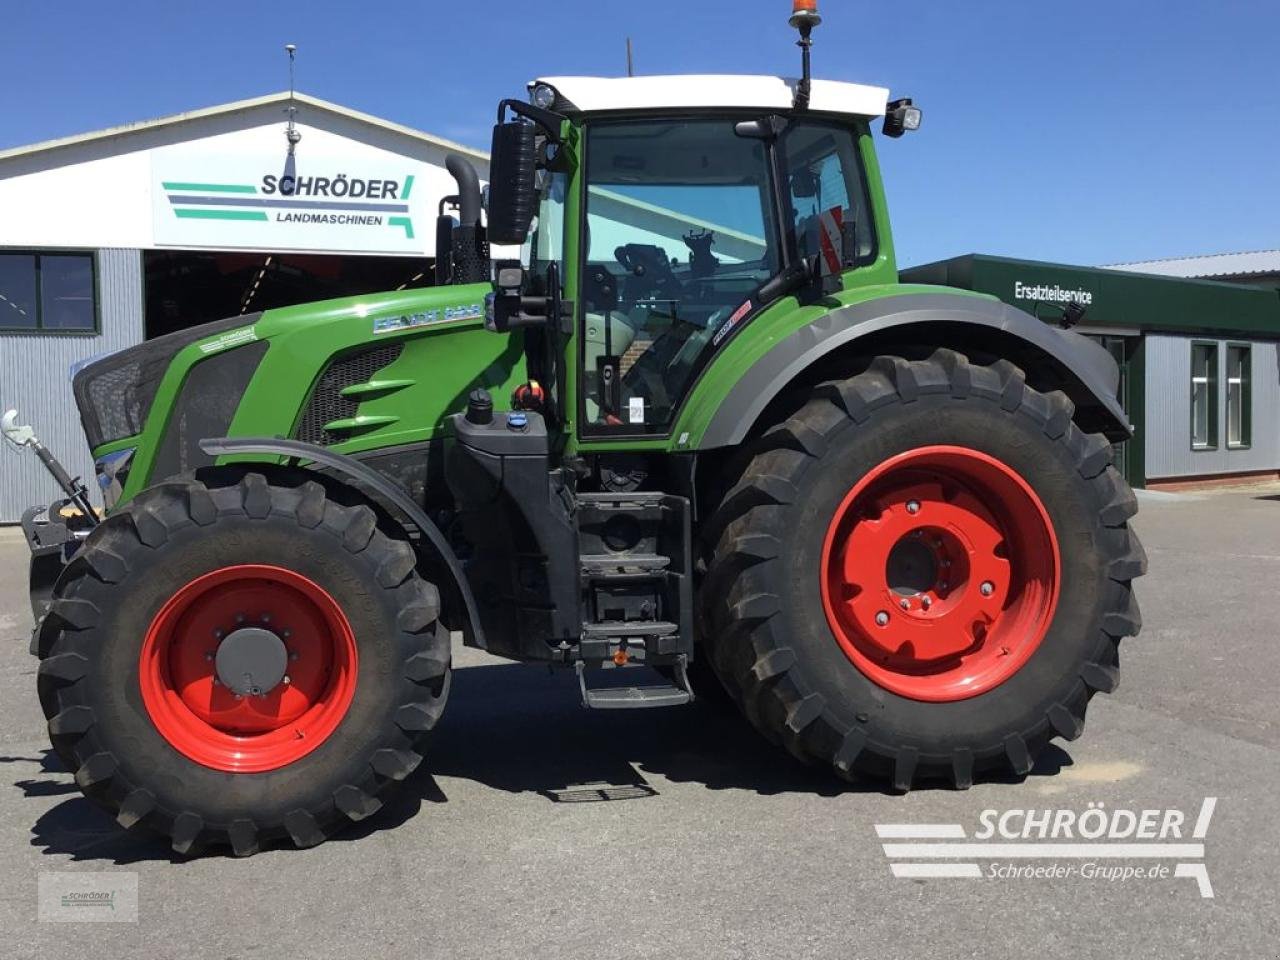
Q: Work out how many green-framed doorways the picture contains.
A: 1